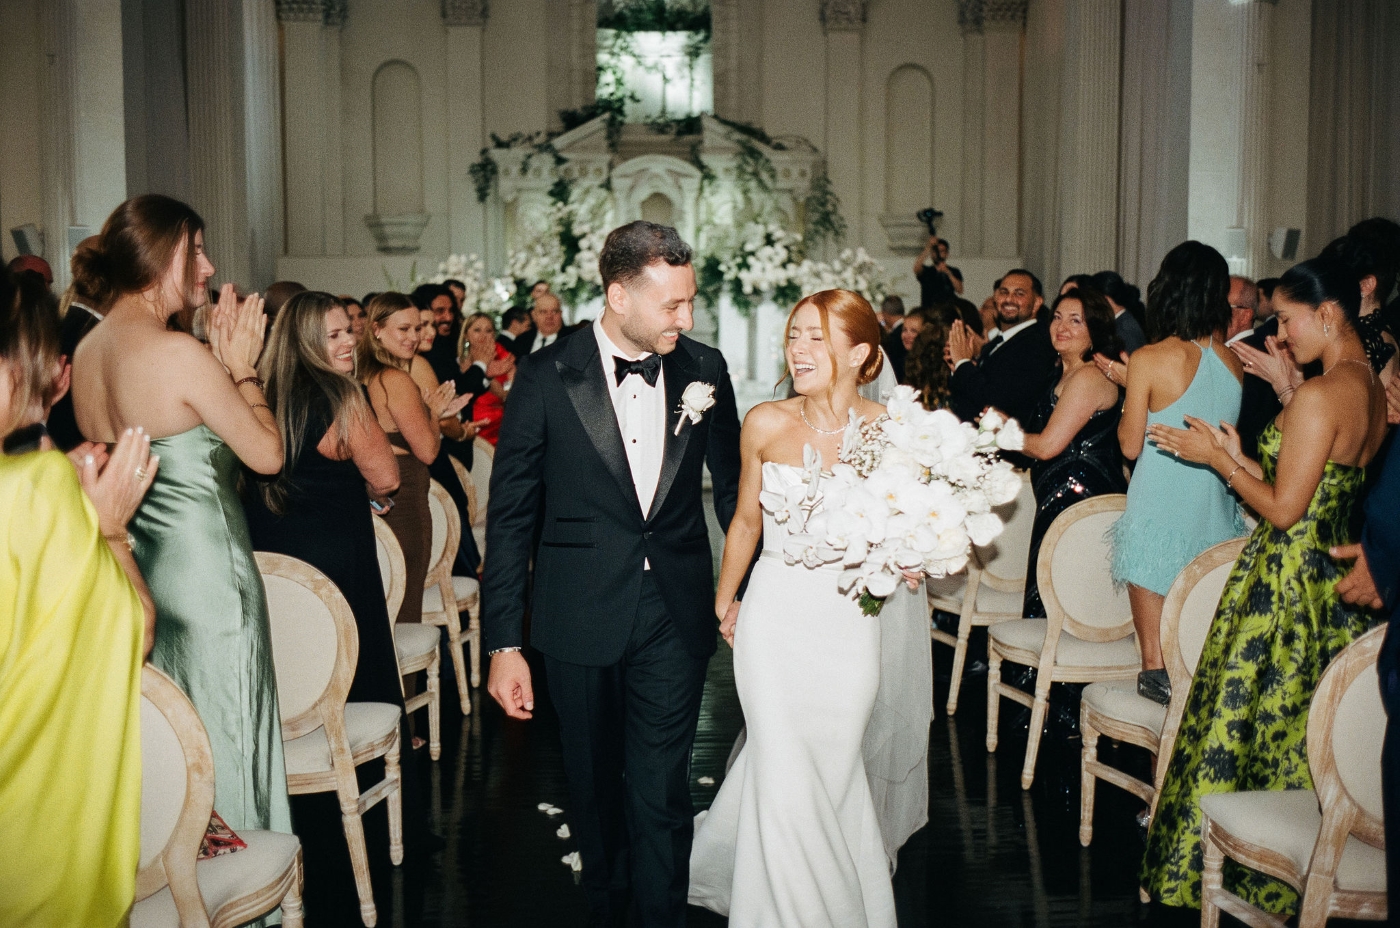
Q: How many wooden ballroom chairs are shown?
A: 10